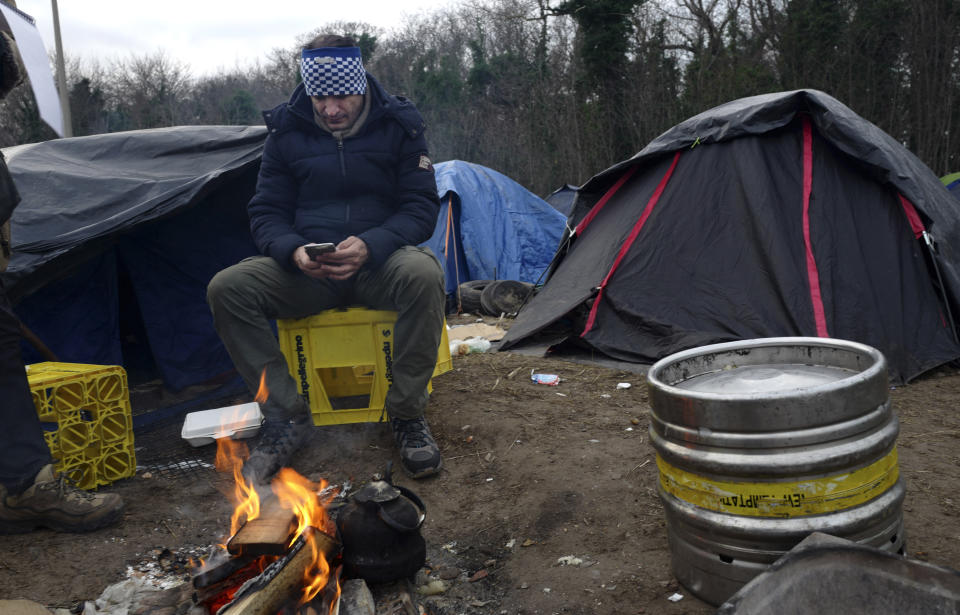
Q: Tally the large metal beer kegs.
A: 1